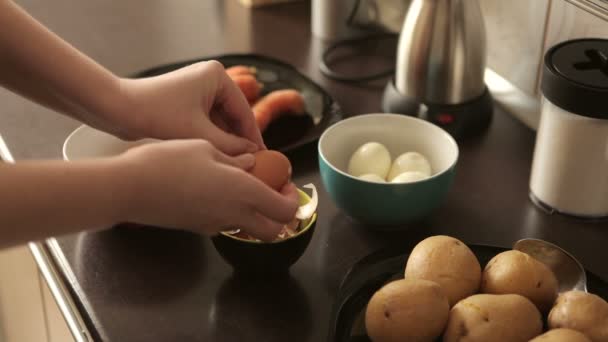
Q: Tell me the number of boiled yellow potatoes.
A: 6